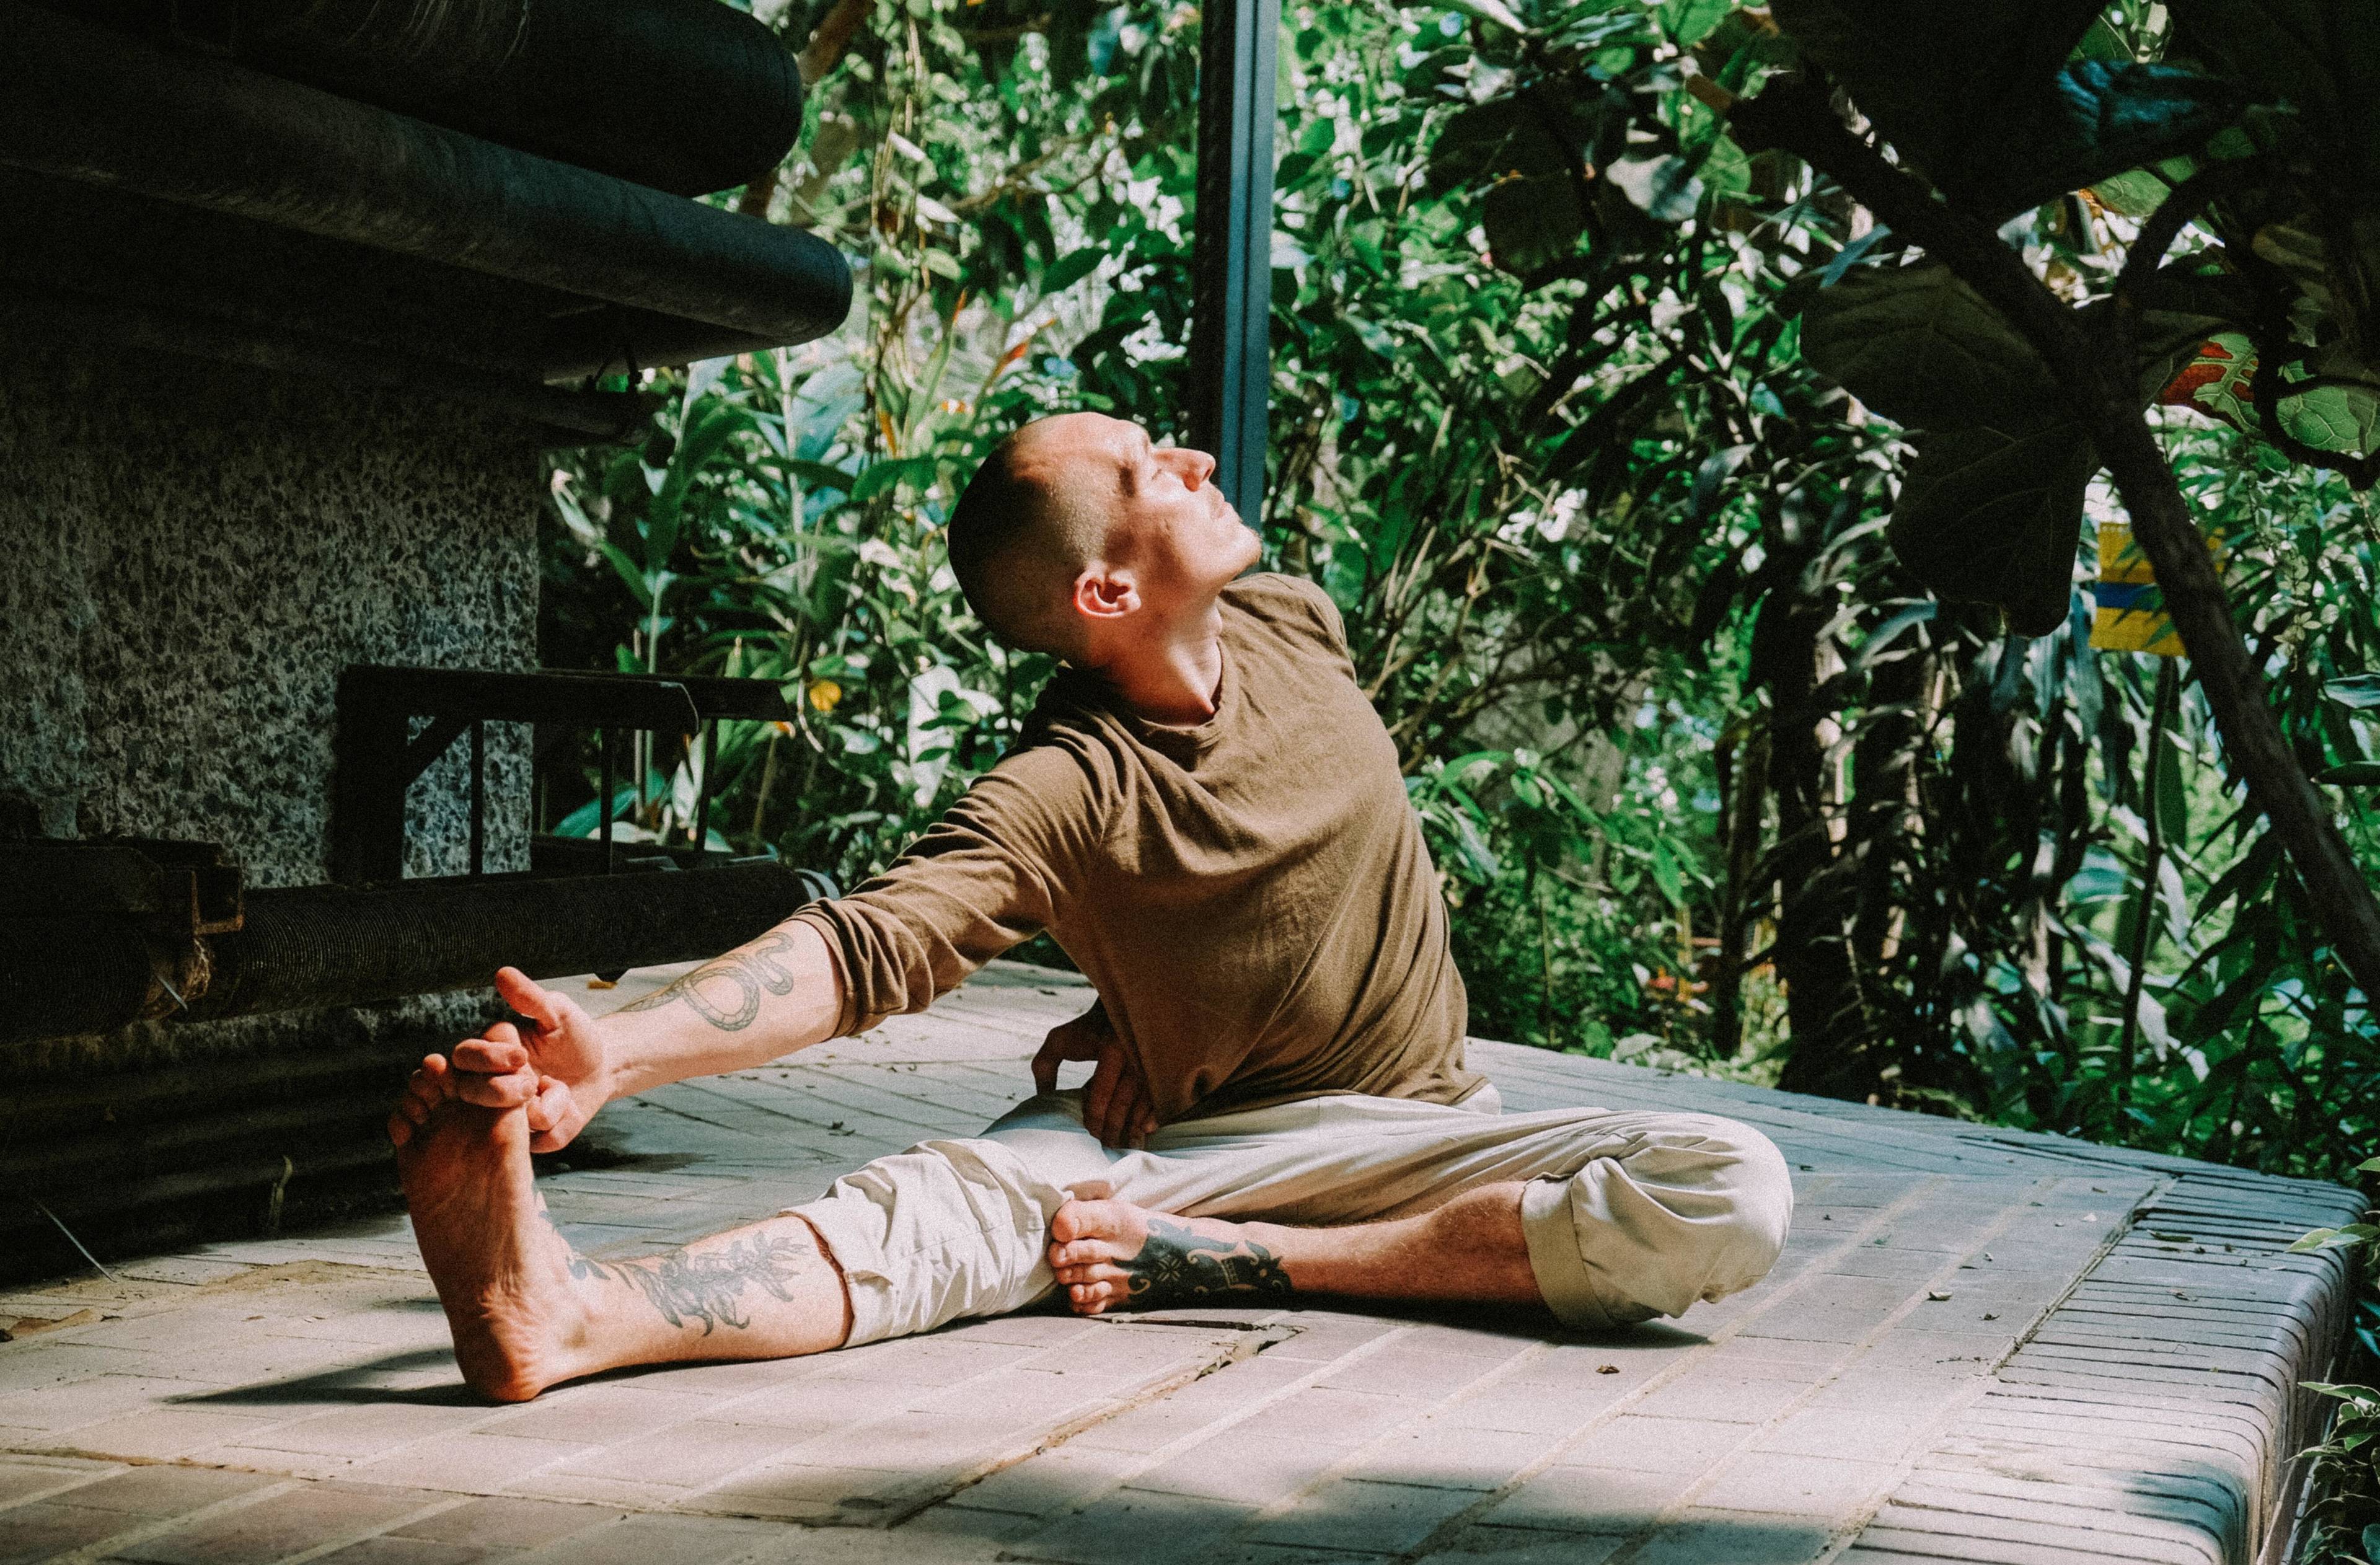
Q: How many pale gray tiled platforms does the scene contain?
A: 1